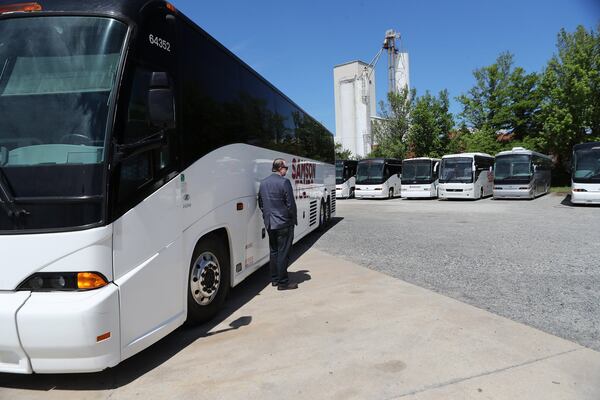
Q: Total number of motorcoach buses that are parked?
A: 7